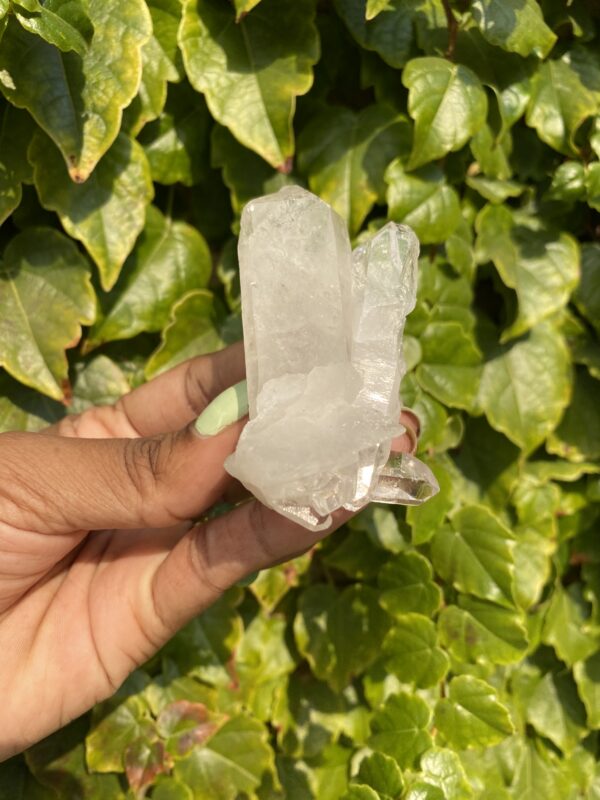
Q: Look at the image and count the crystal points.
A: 3